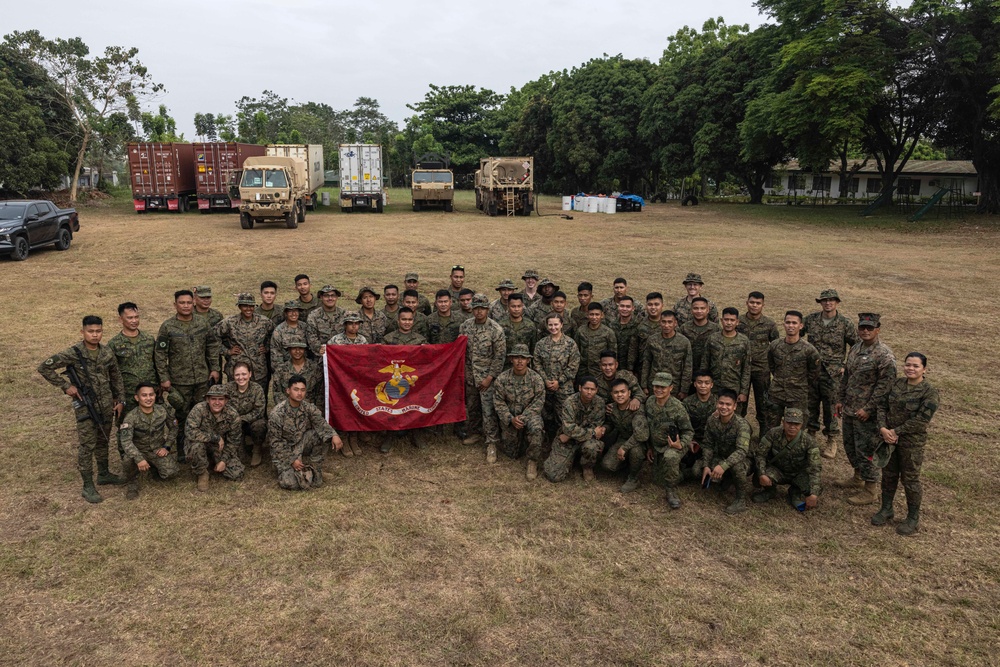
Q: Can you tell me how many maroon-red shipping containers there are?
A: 2